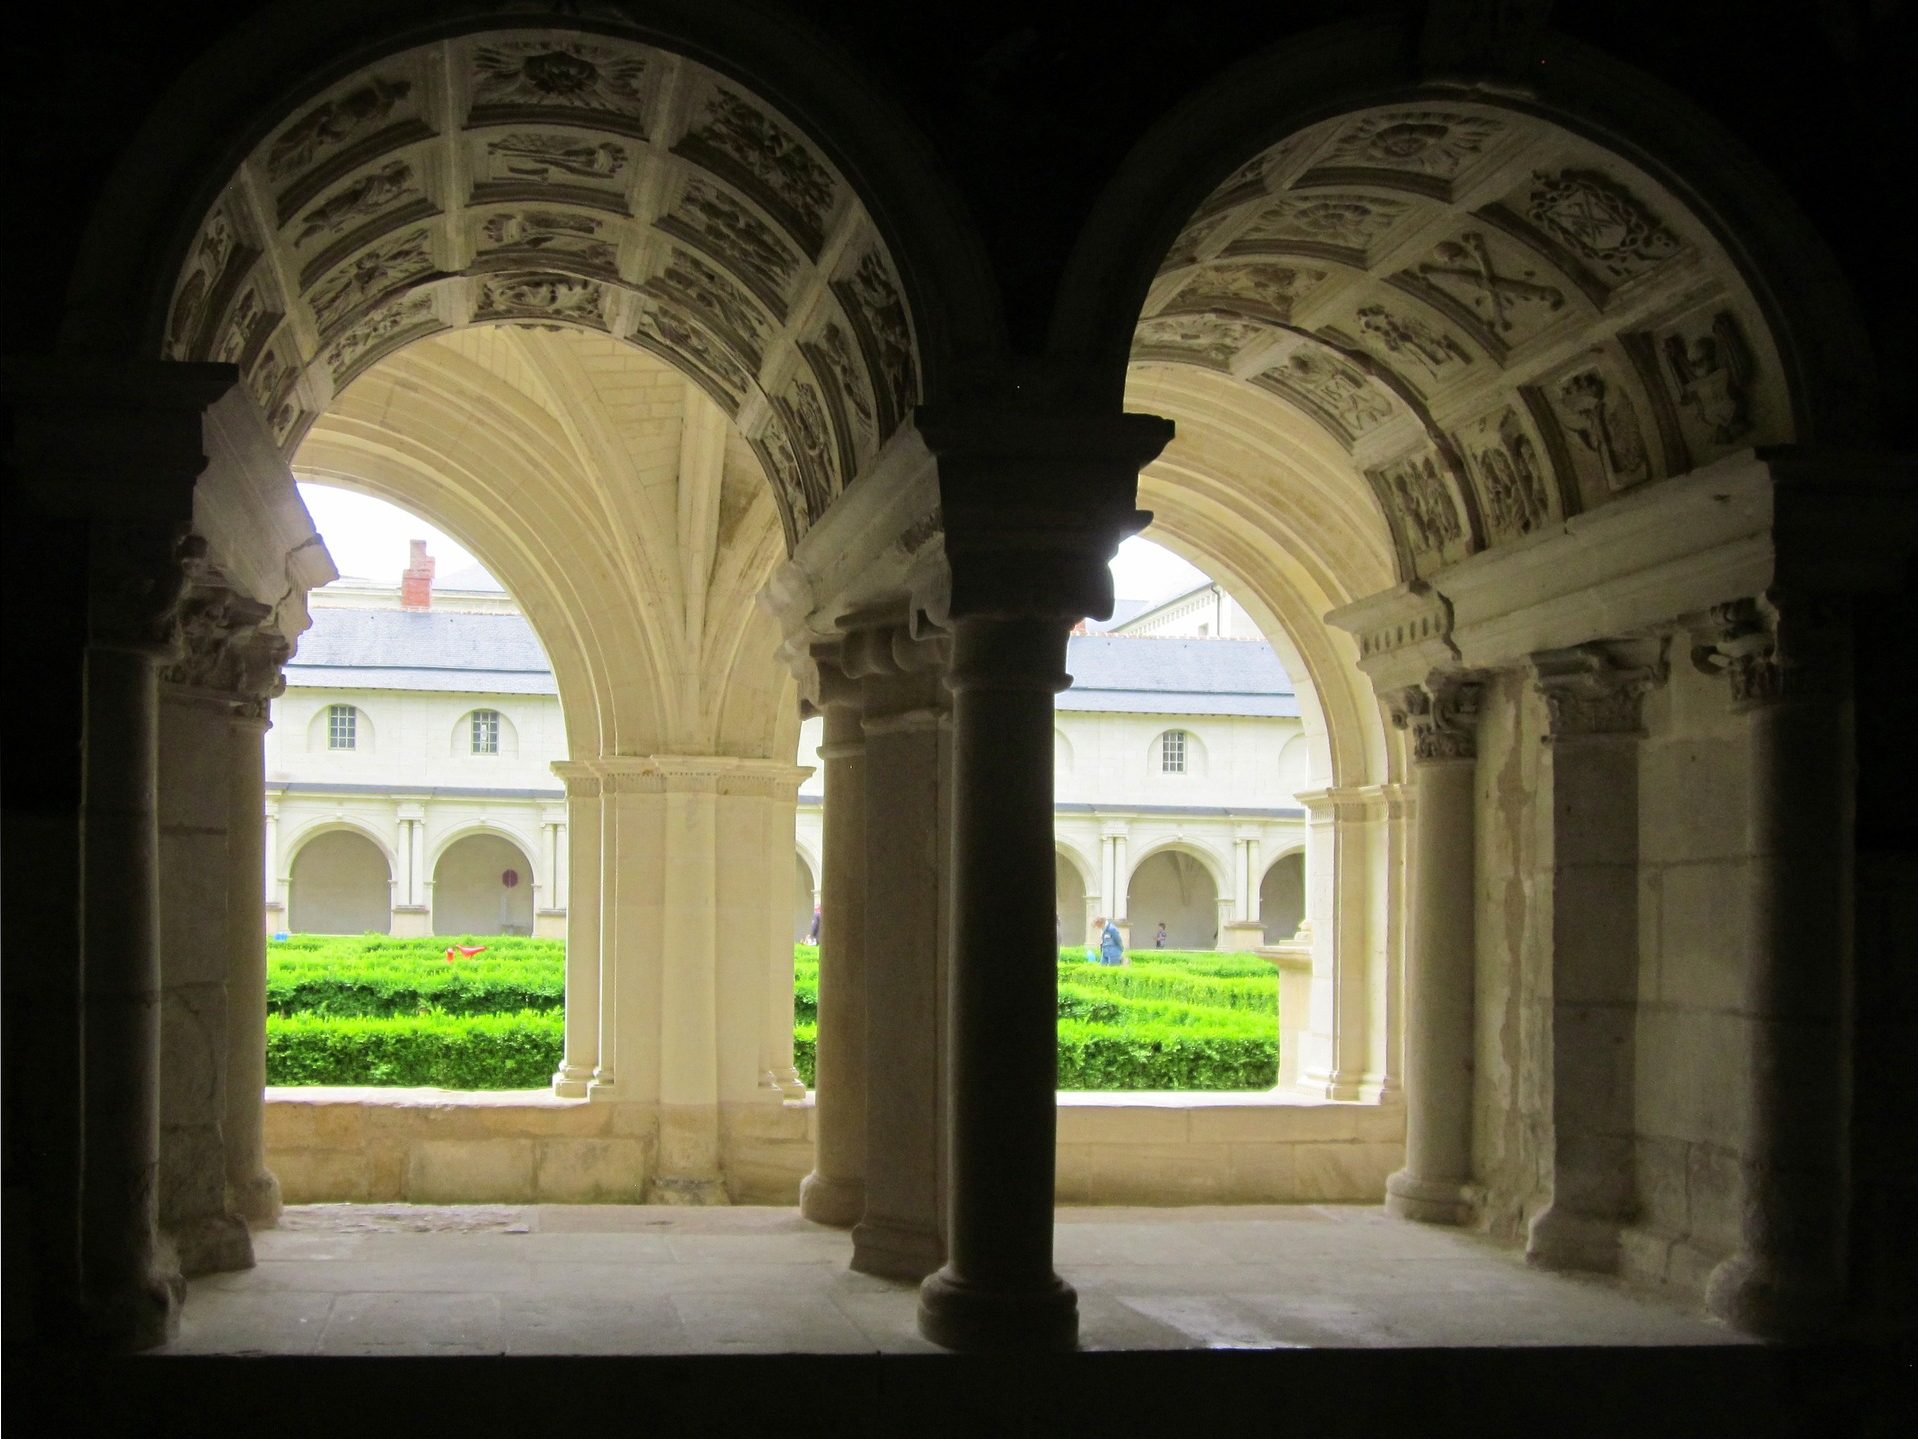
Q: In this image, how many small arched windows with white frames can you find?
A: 3